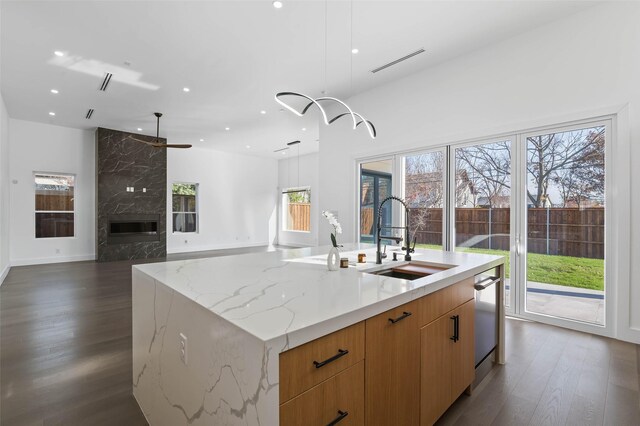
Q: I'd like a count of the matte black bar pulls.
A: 5